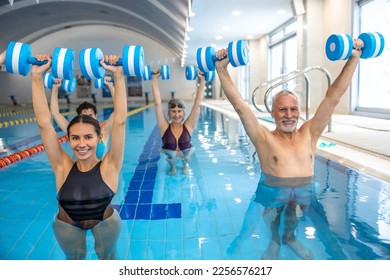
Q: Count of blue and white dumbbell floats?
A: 8